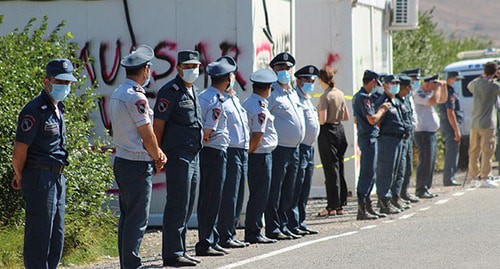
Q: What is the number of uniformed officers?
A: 15